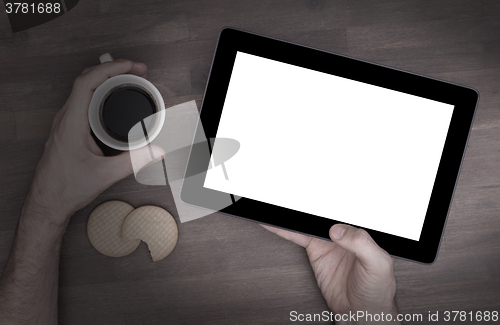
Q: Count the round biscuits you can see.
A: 2